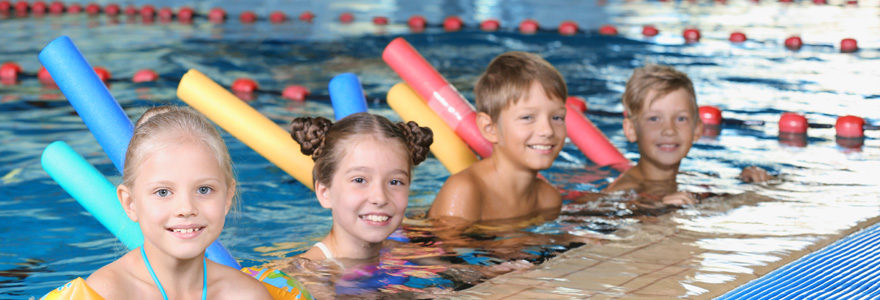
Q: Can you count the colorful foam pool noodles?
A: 7